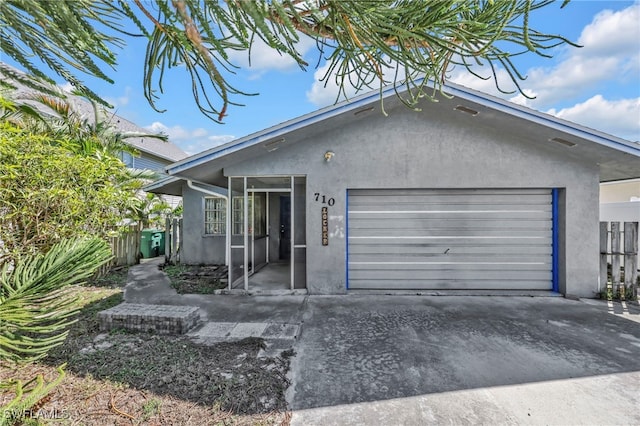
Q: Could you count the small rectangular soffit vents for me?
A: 4